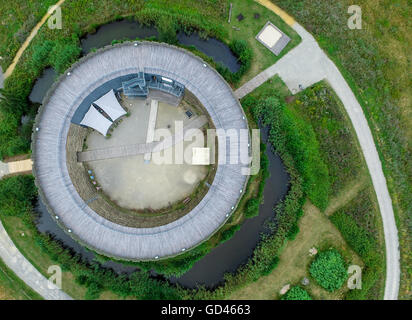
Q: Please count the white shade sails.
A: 2